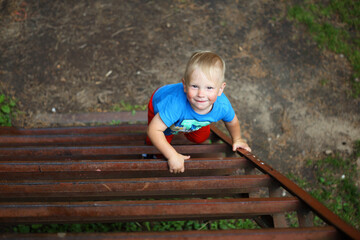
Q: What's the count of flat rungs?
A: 7